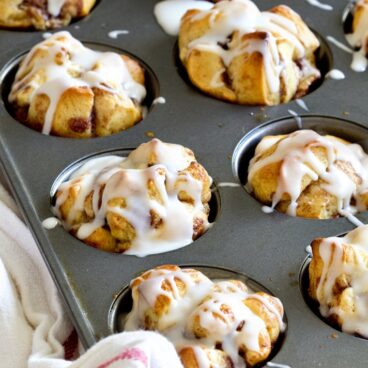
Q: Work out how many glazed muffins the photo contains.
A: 8